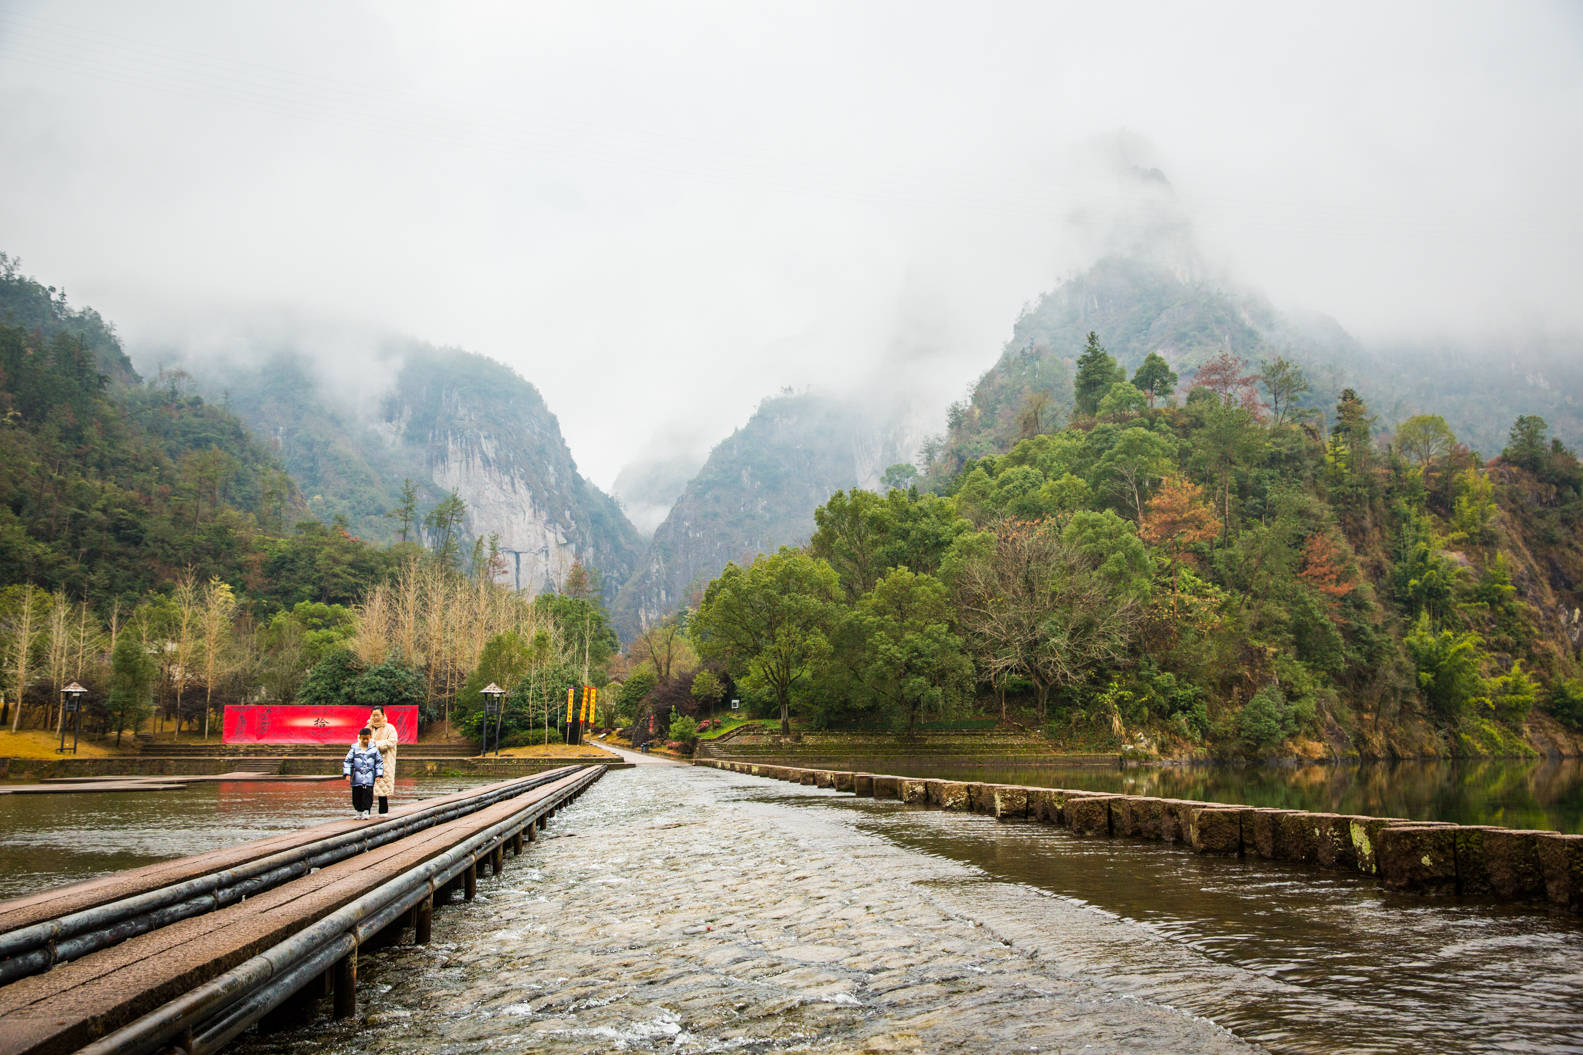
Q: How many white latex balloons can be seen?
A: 0